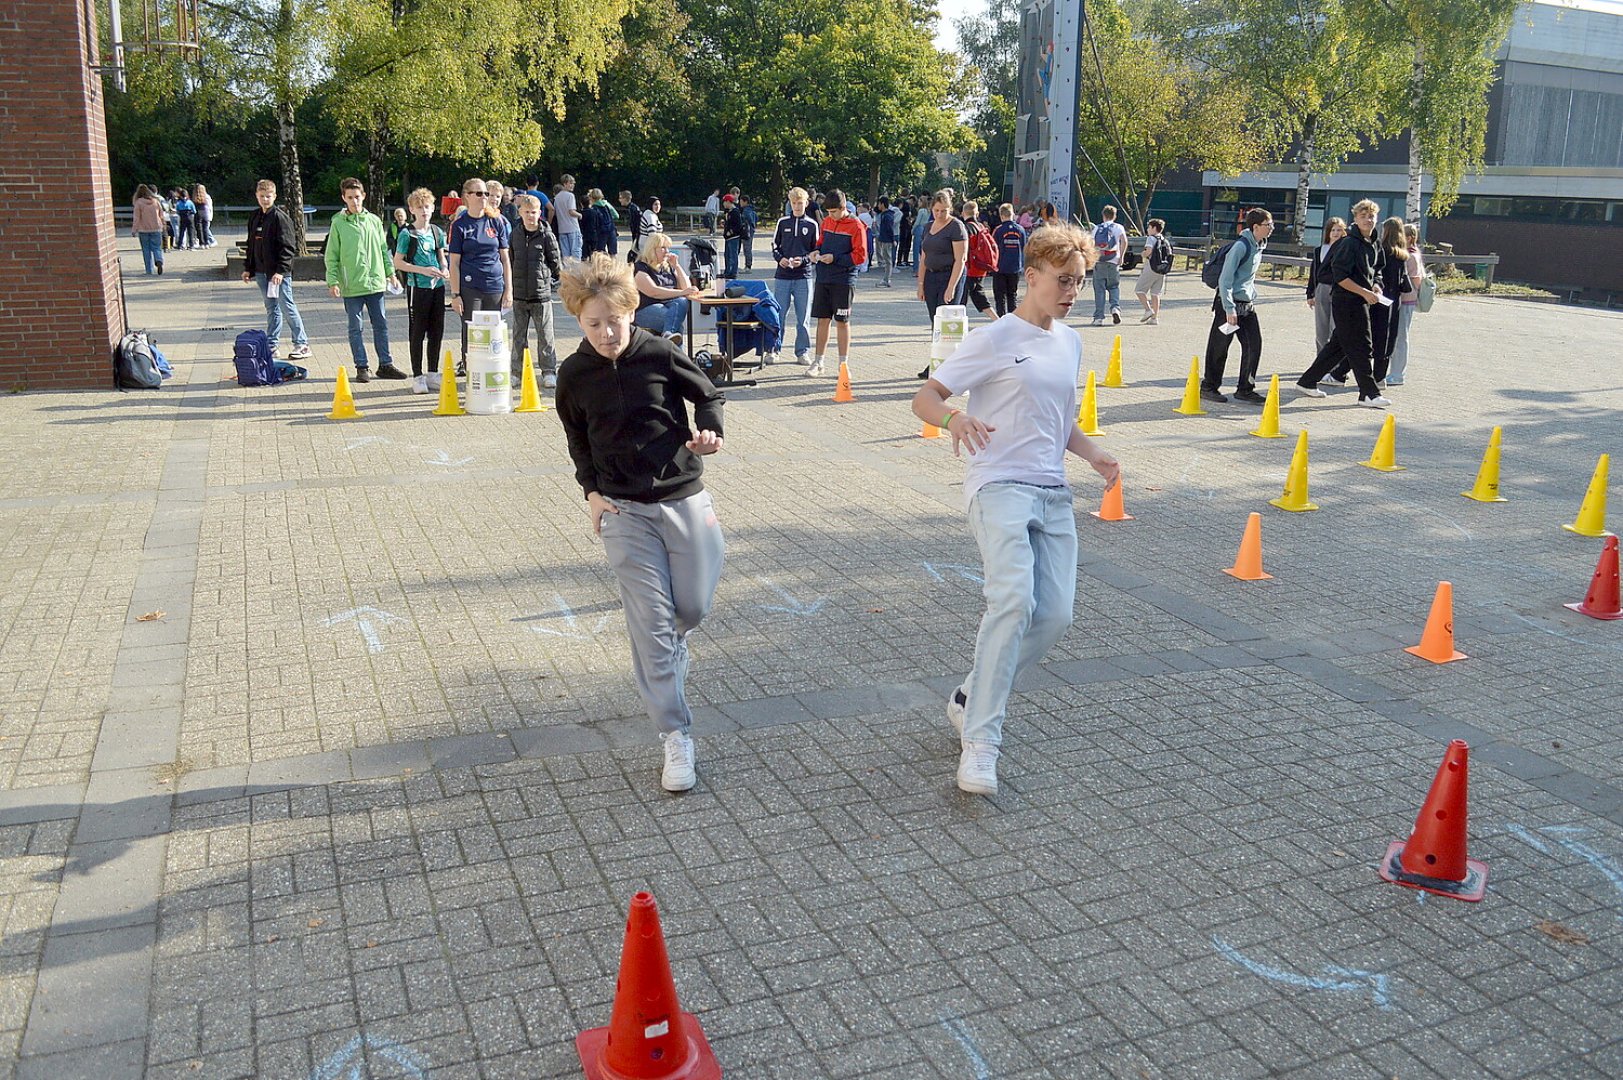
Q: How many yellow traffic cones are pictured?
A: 11